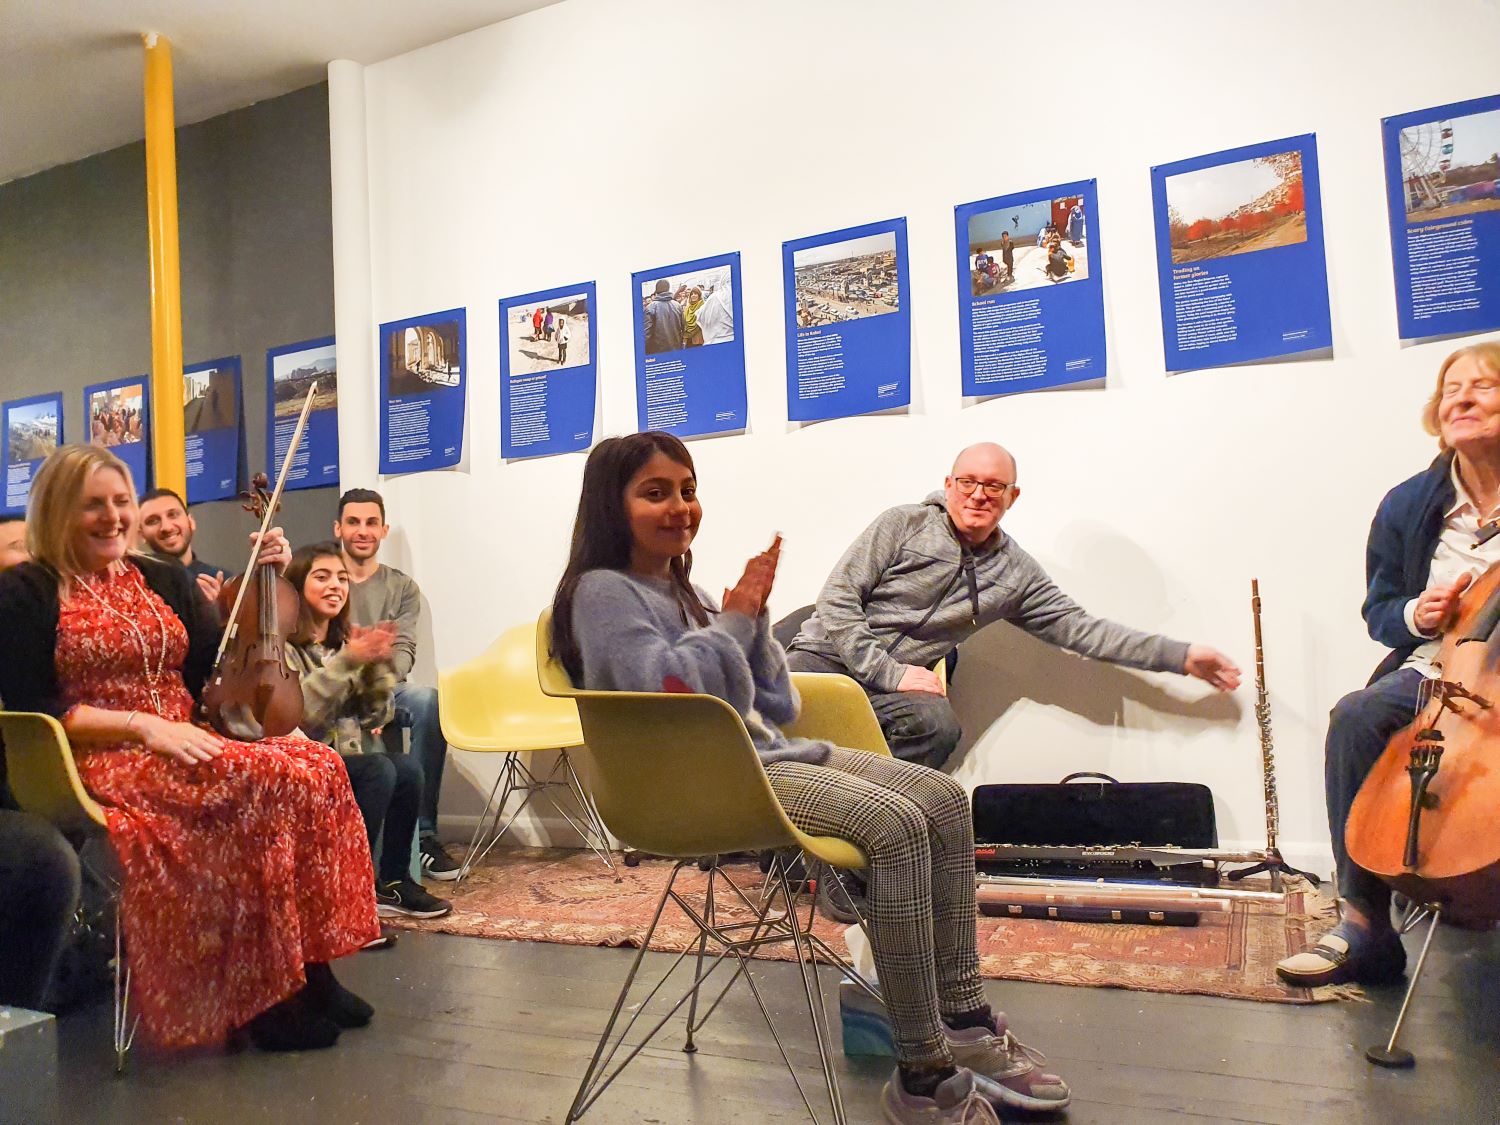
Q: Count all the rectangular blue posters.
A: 11